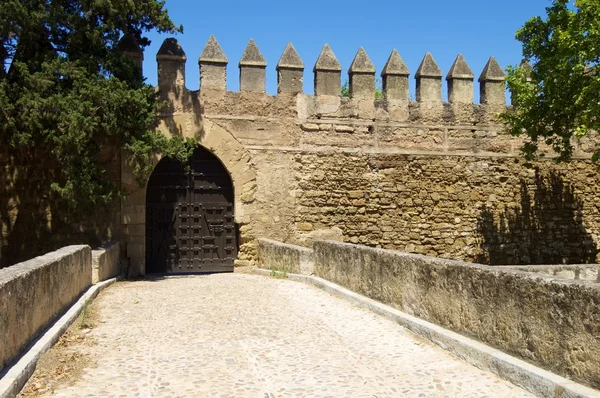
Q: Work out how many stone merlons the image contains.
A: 12